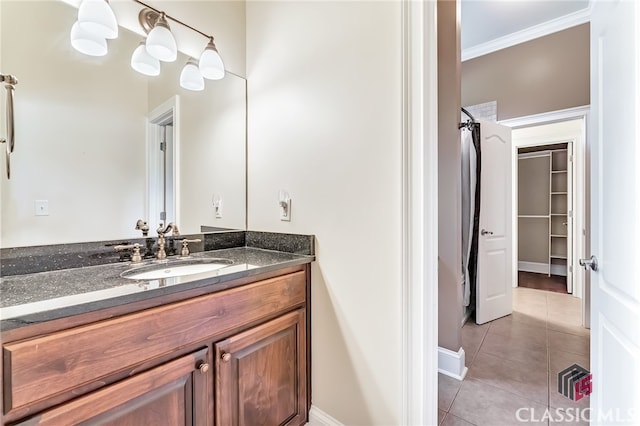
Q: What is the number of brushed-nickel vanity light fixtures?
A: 1